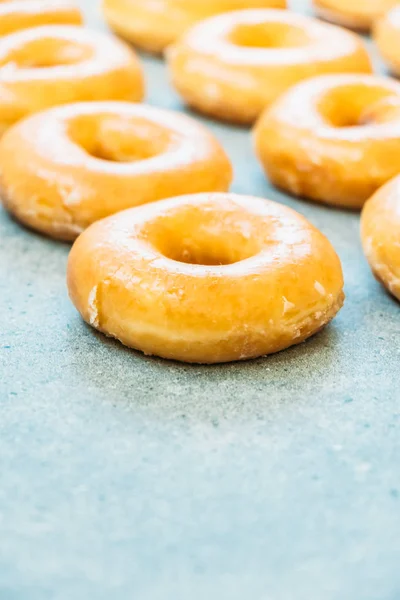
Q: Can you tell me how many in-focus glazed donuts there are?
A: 1